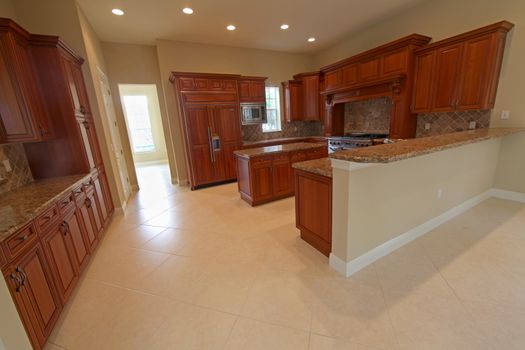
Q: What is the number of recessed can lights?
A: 5